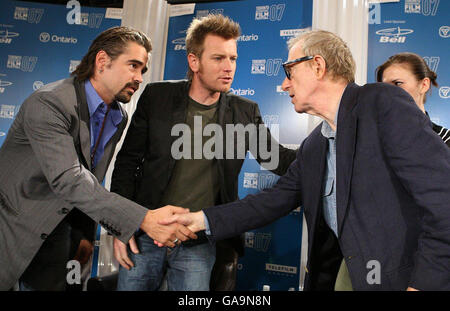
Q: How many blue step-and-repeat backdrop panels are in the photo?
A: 3